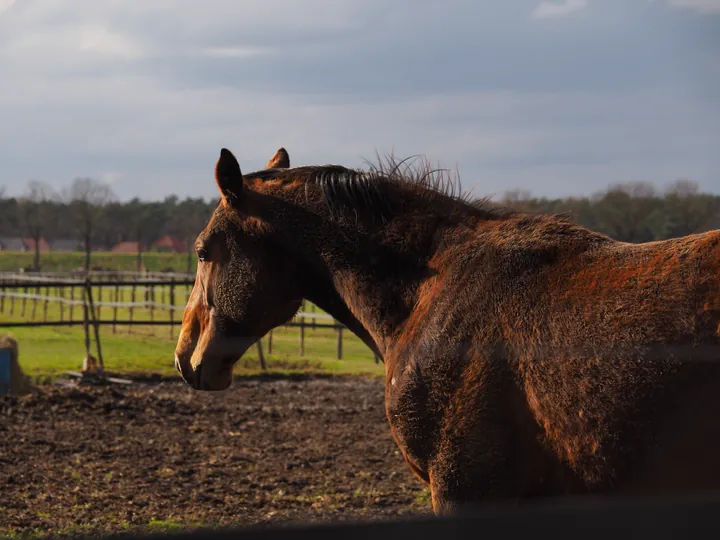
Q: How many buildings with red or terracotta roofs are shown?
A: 3